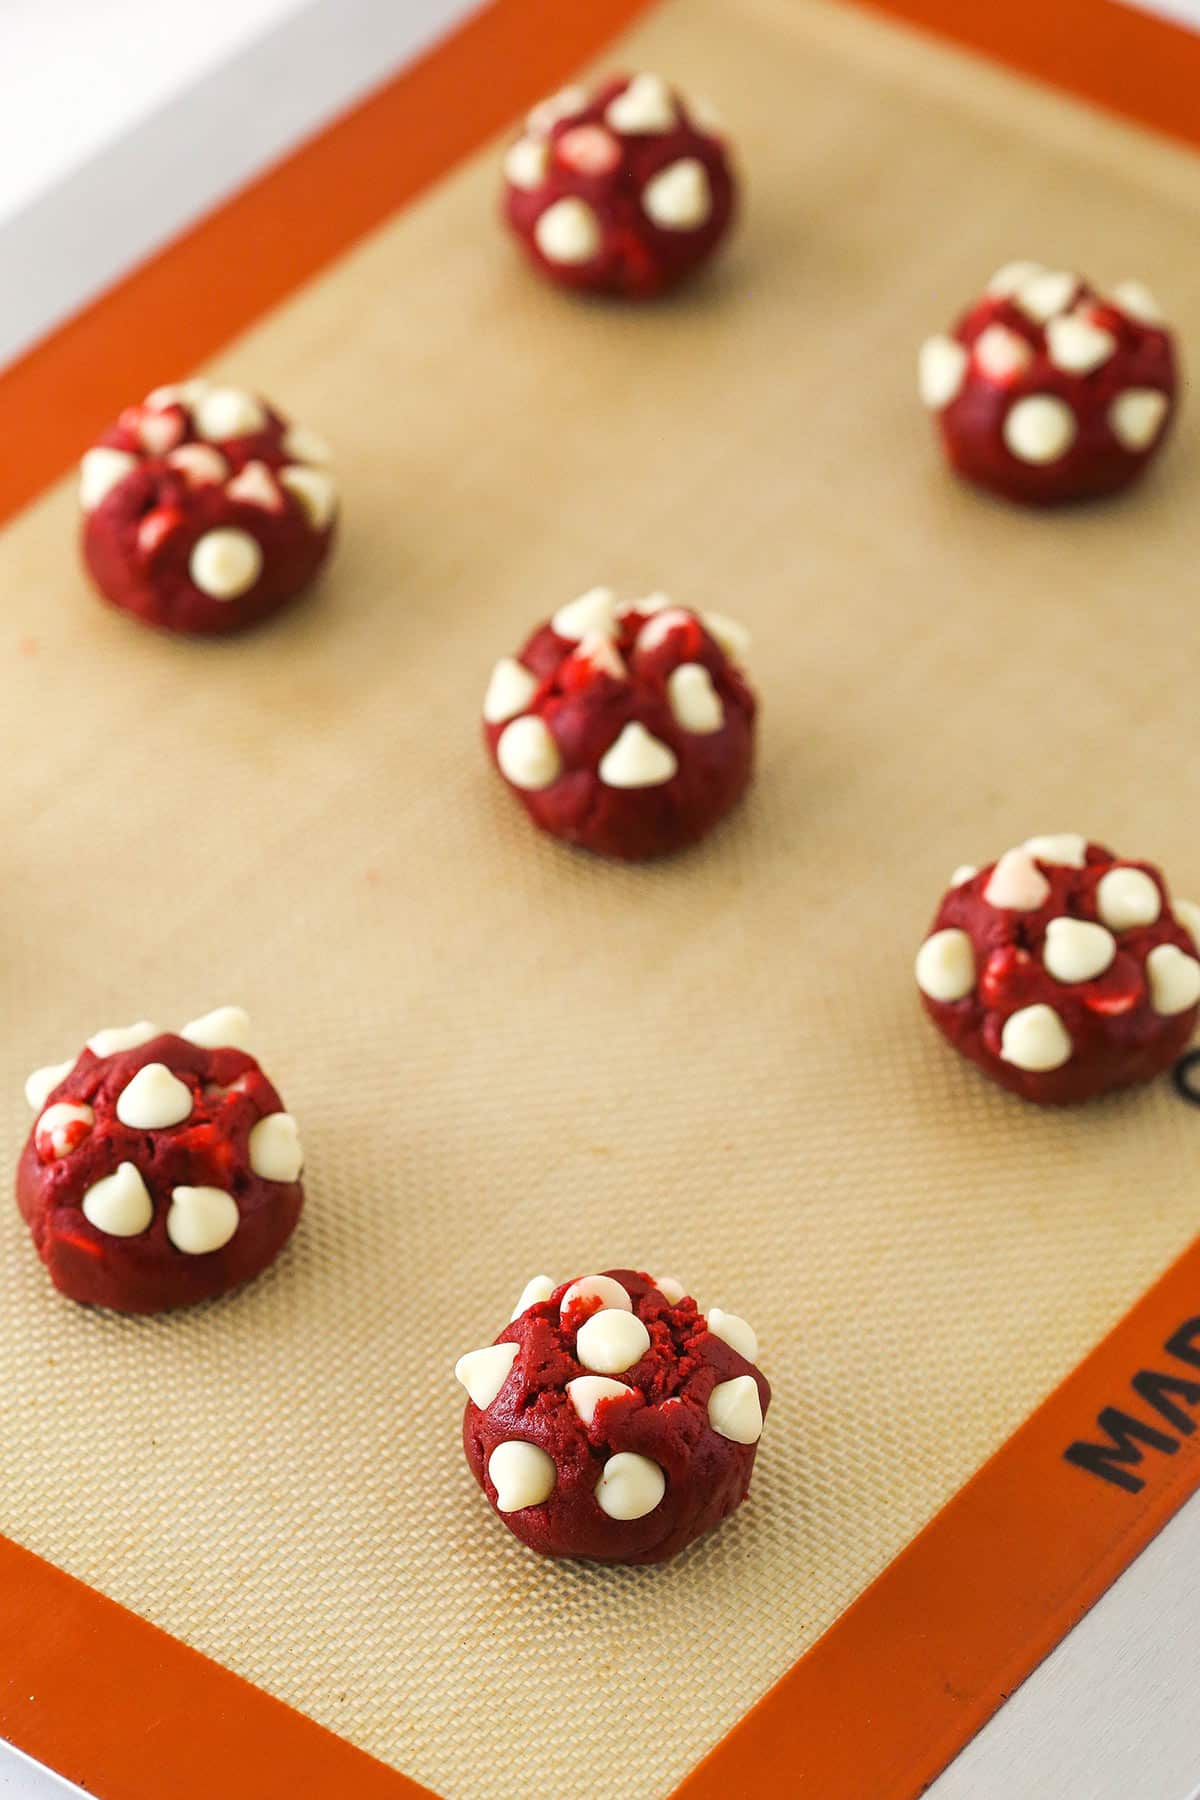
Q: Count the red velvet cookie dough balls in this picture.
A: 7